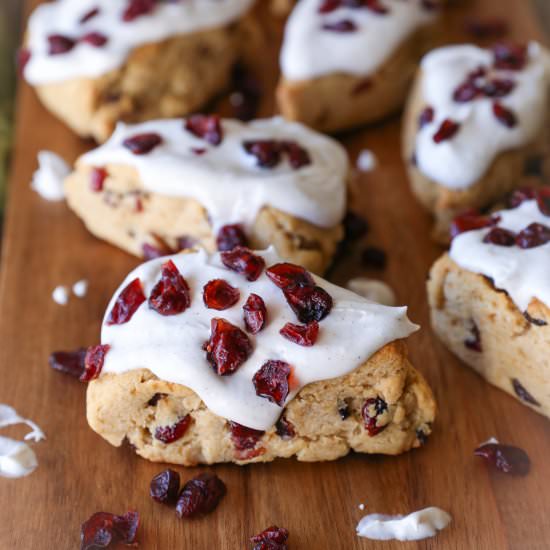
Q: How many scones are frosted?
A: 6